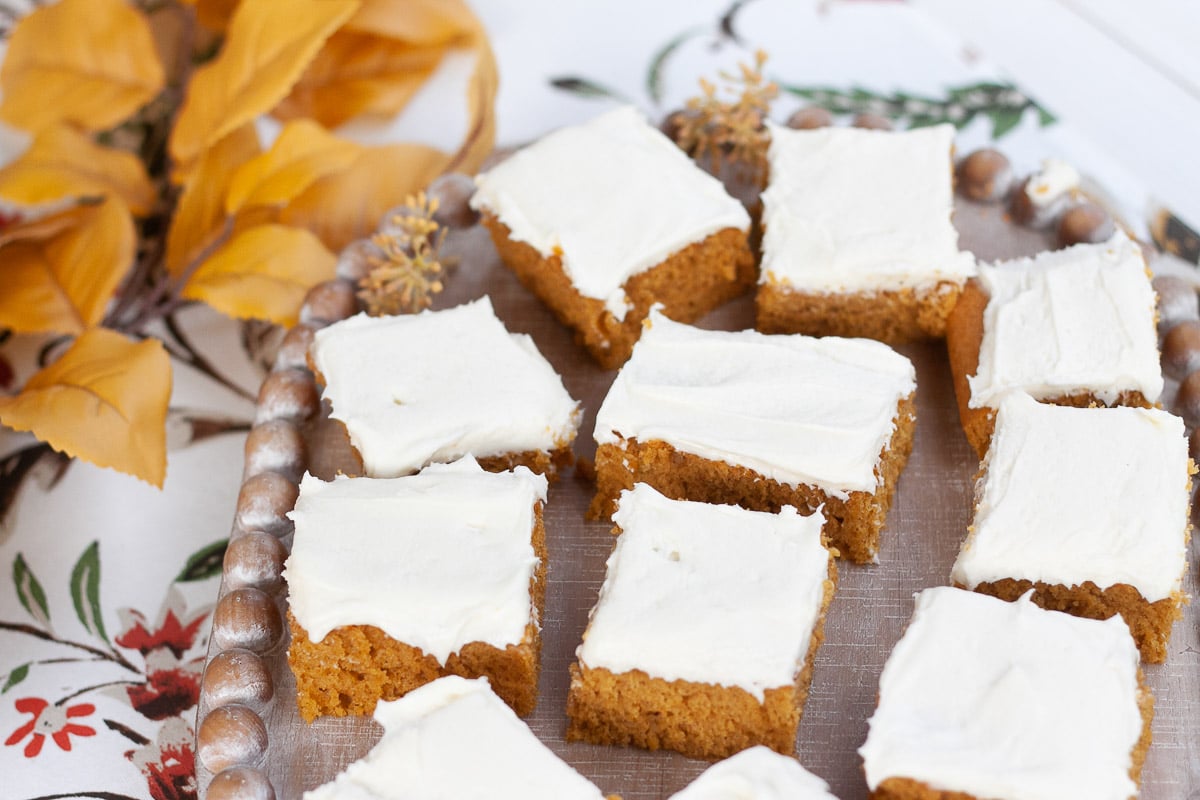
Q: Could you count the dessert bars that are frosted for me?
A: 11